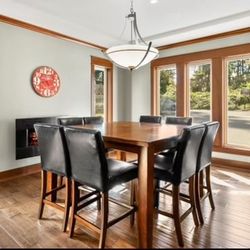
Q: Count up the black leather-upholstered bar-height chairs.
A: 8